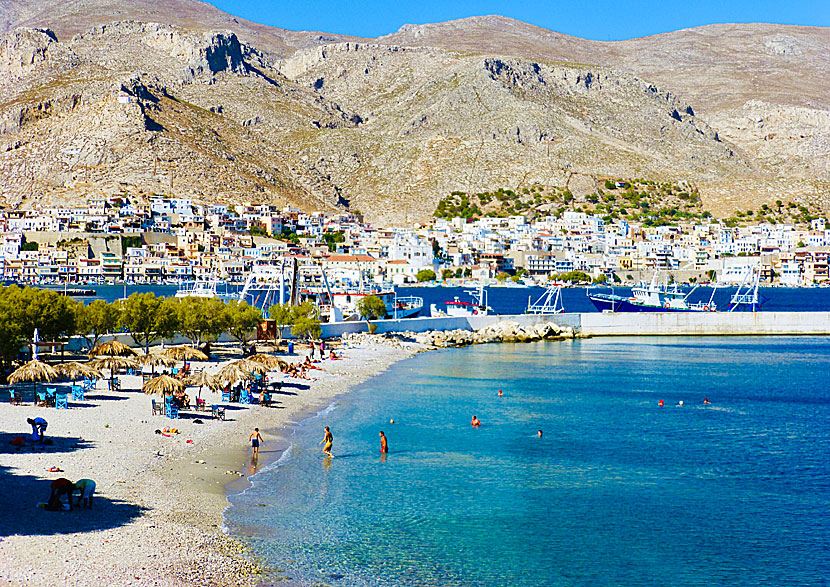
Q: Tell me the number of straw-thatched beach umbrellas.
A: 11